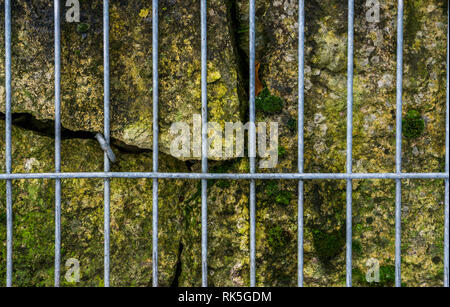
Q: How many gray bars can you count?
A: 11